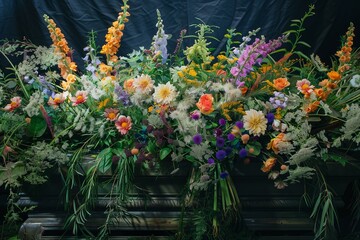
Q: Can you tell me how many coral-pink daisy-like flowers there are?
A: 6